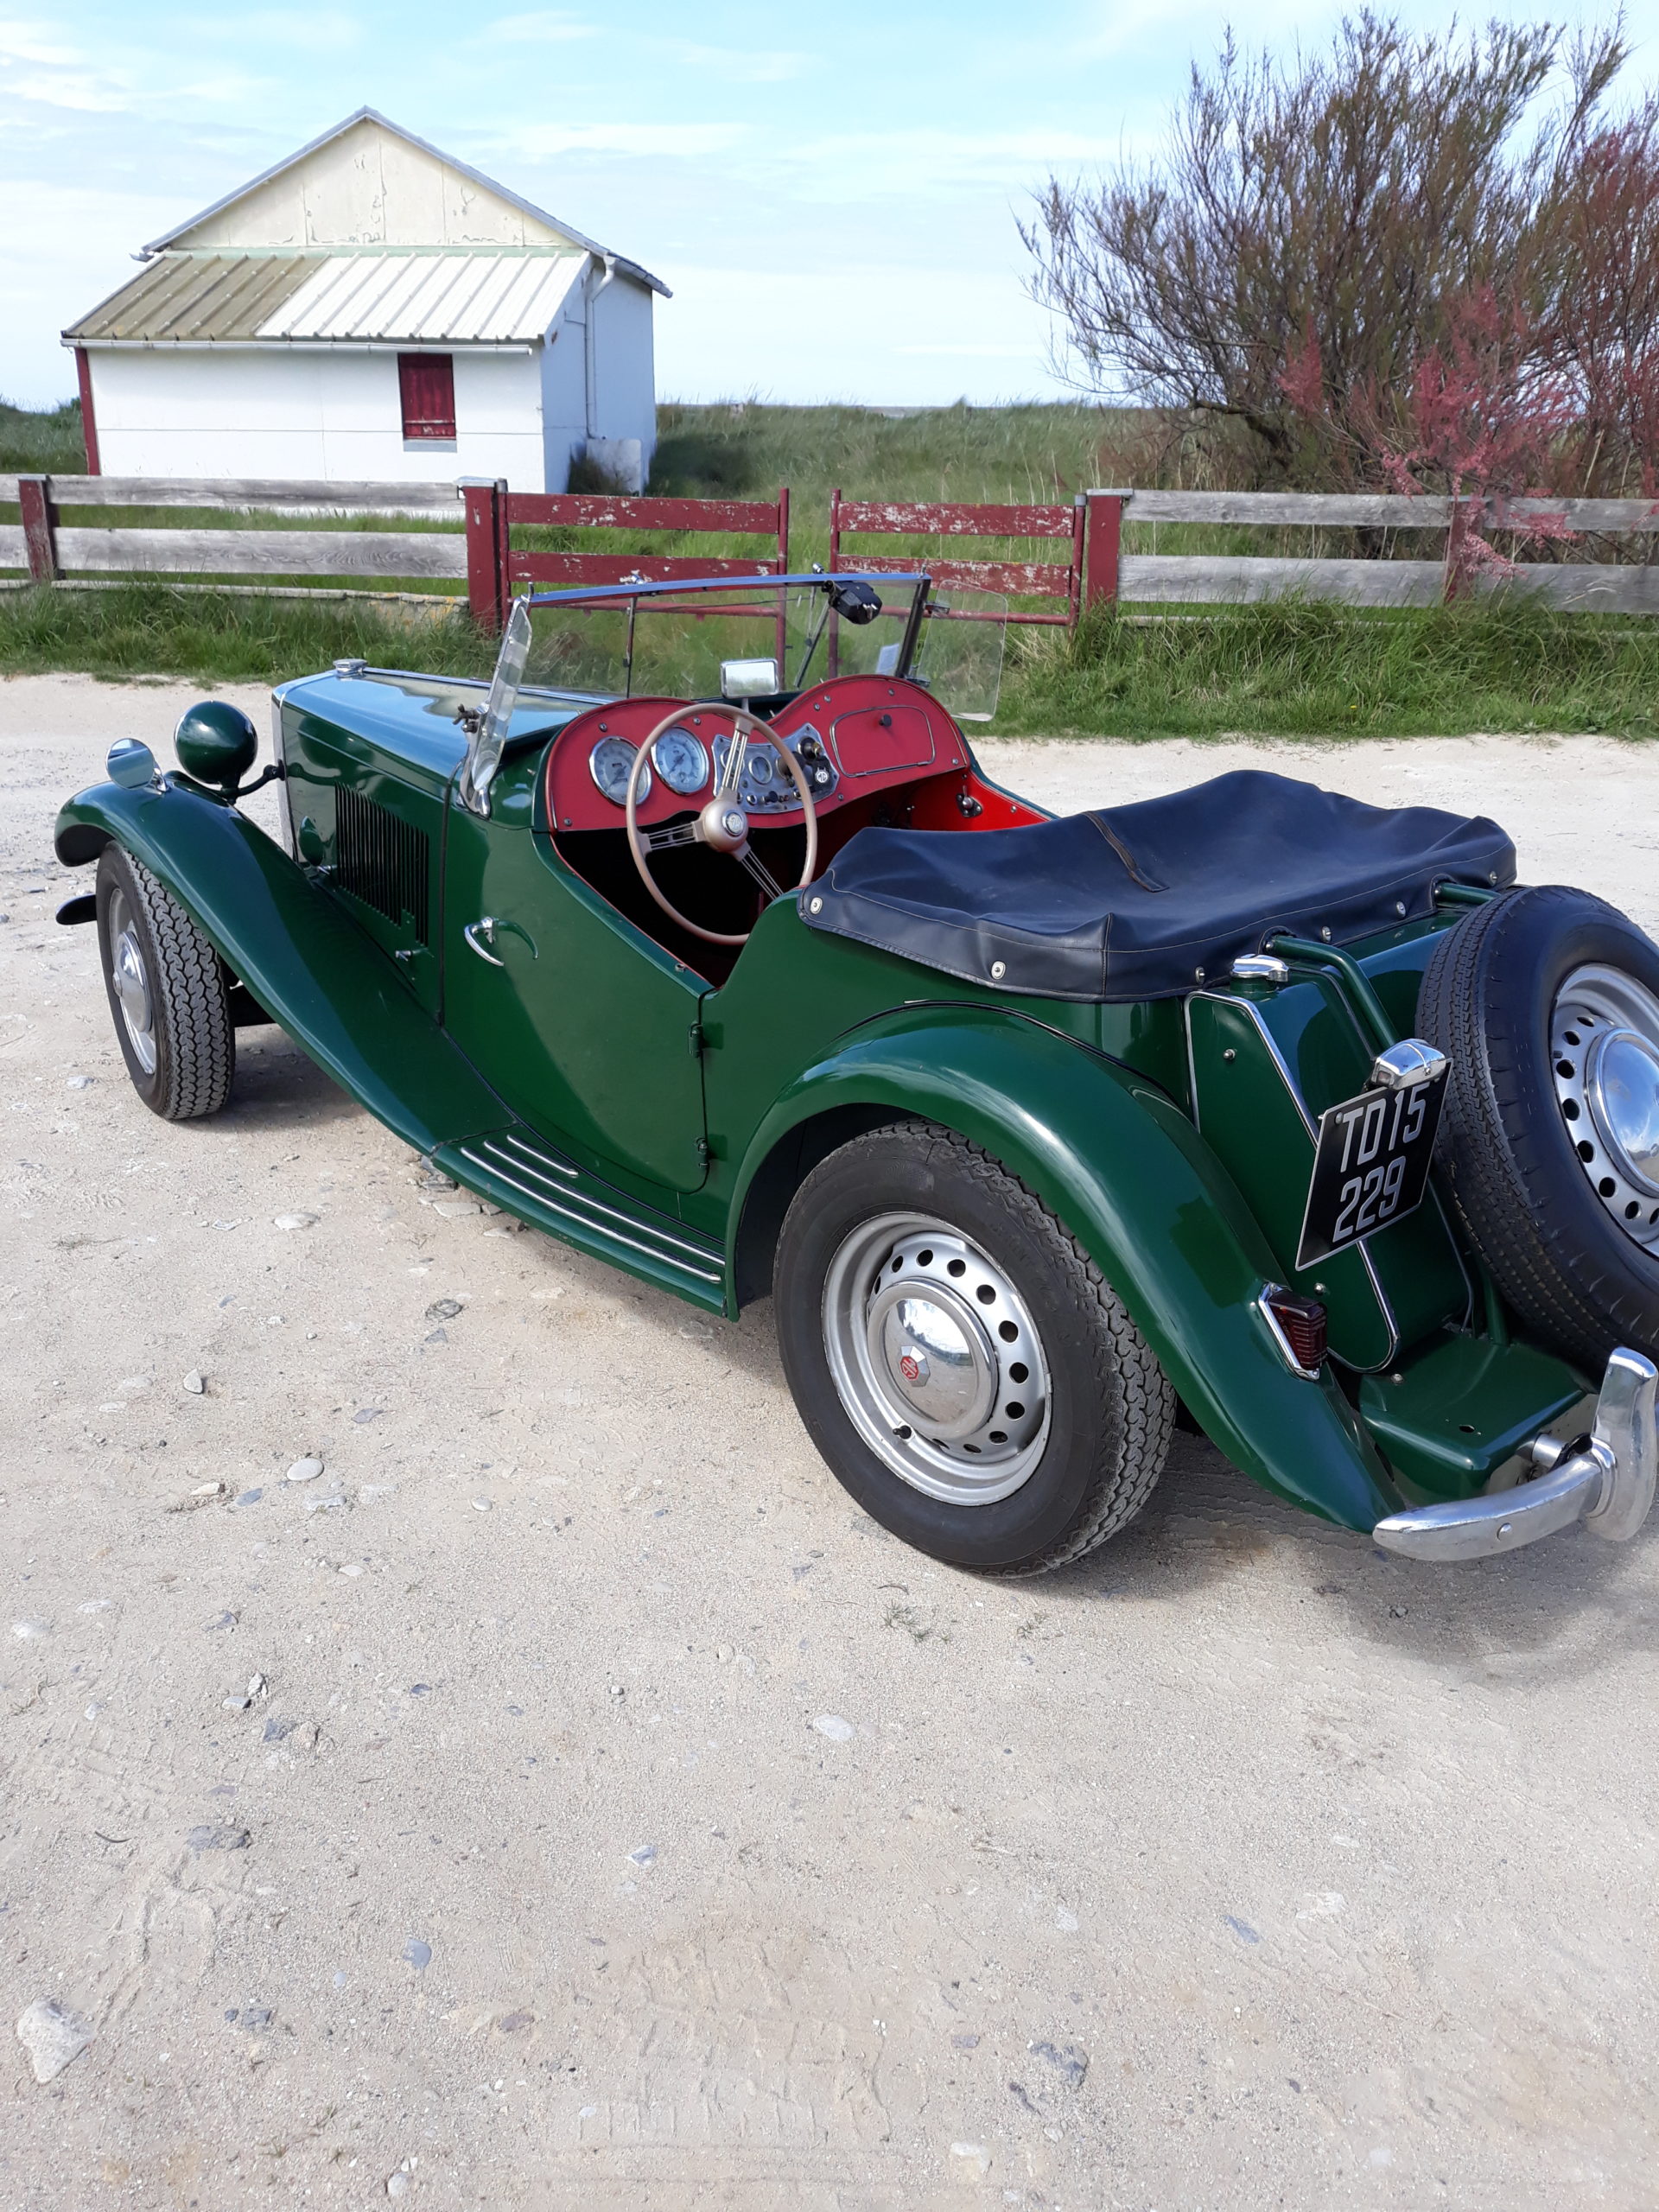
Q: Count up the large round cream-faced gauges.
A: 2